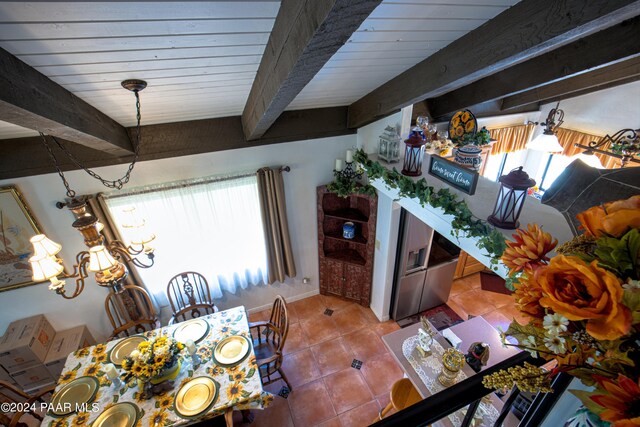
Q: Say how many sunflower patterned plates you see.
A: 1